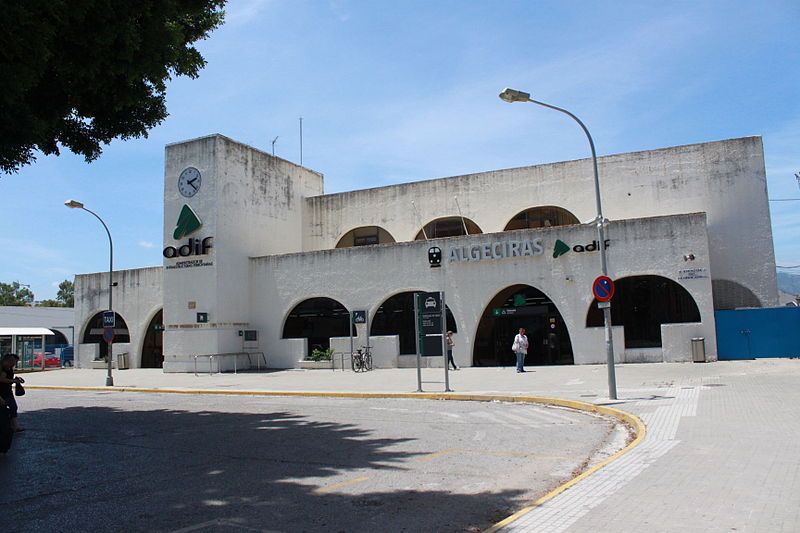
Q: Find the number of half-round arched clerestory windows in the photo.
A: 3